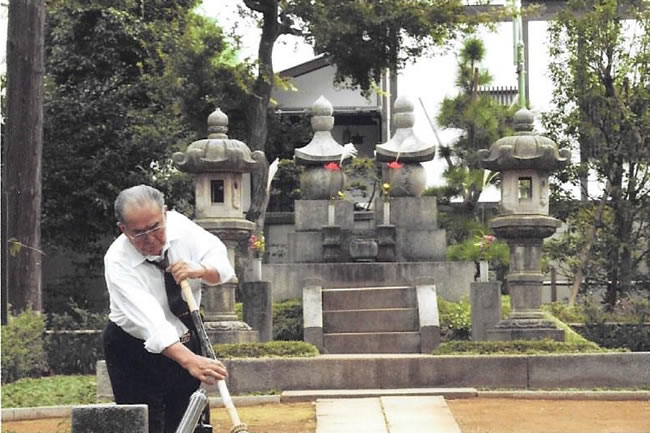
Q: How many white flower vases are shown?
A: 4